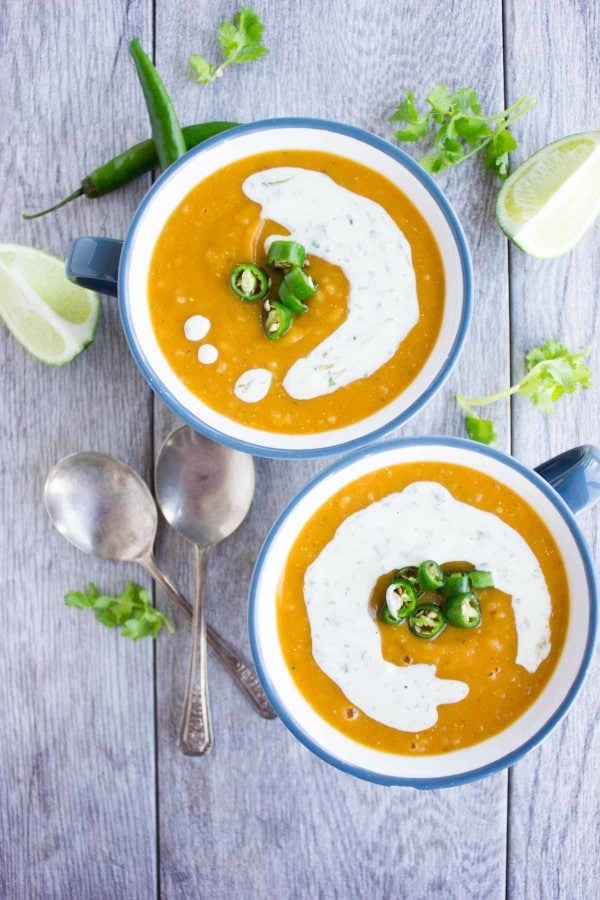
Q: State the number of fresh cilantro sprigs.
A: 4